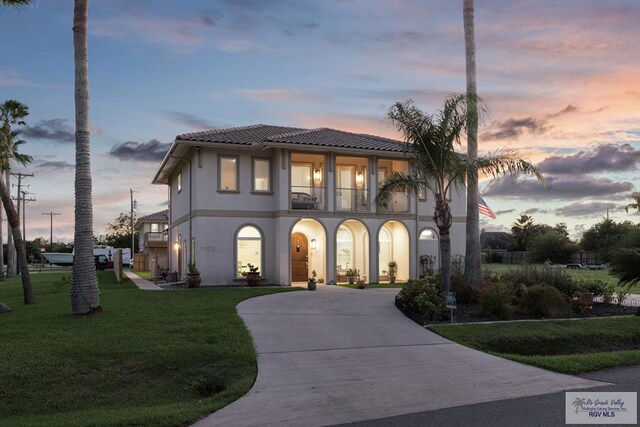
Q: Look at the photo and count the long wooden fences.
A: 1